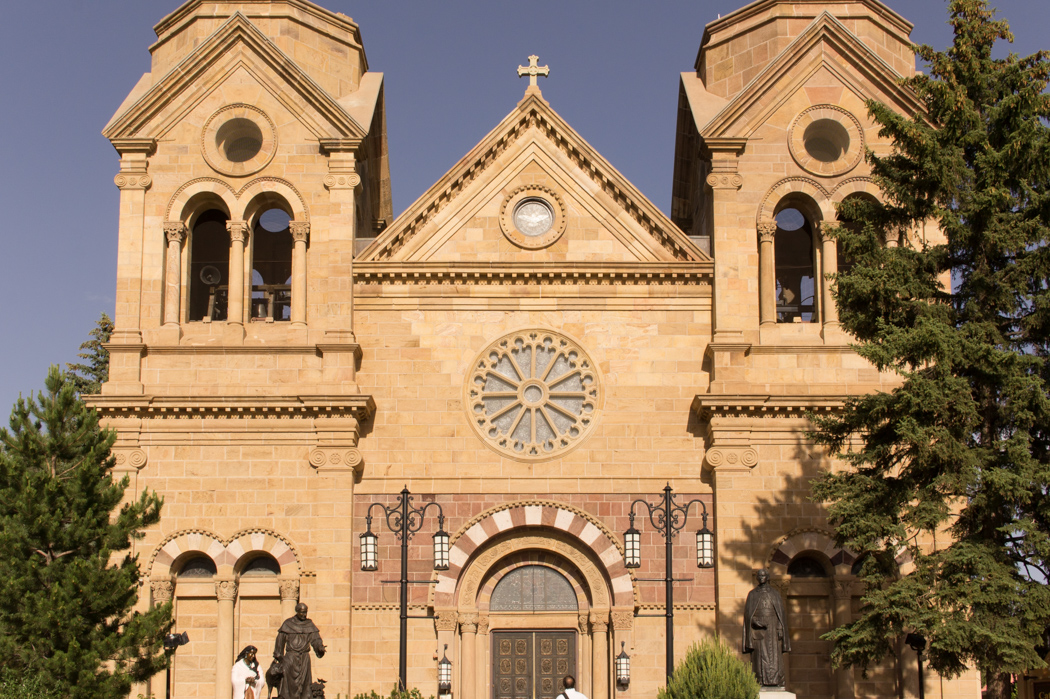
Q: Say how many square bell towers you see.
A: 2